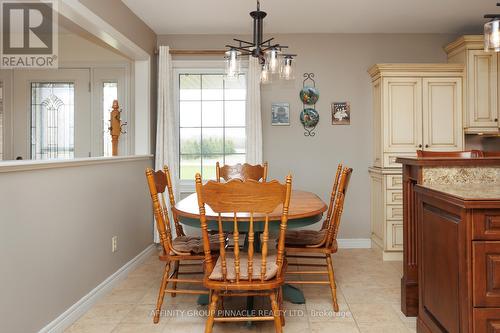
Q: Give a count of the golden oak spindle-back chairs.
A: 4